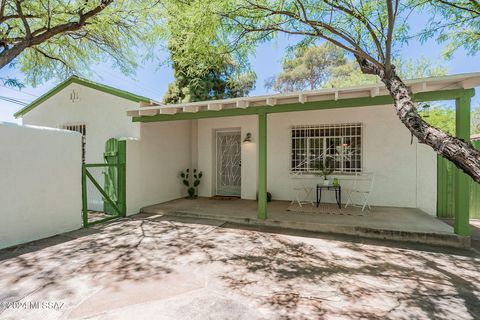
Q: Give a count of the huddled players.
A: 0